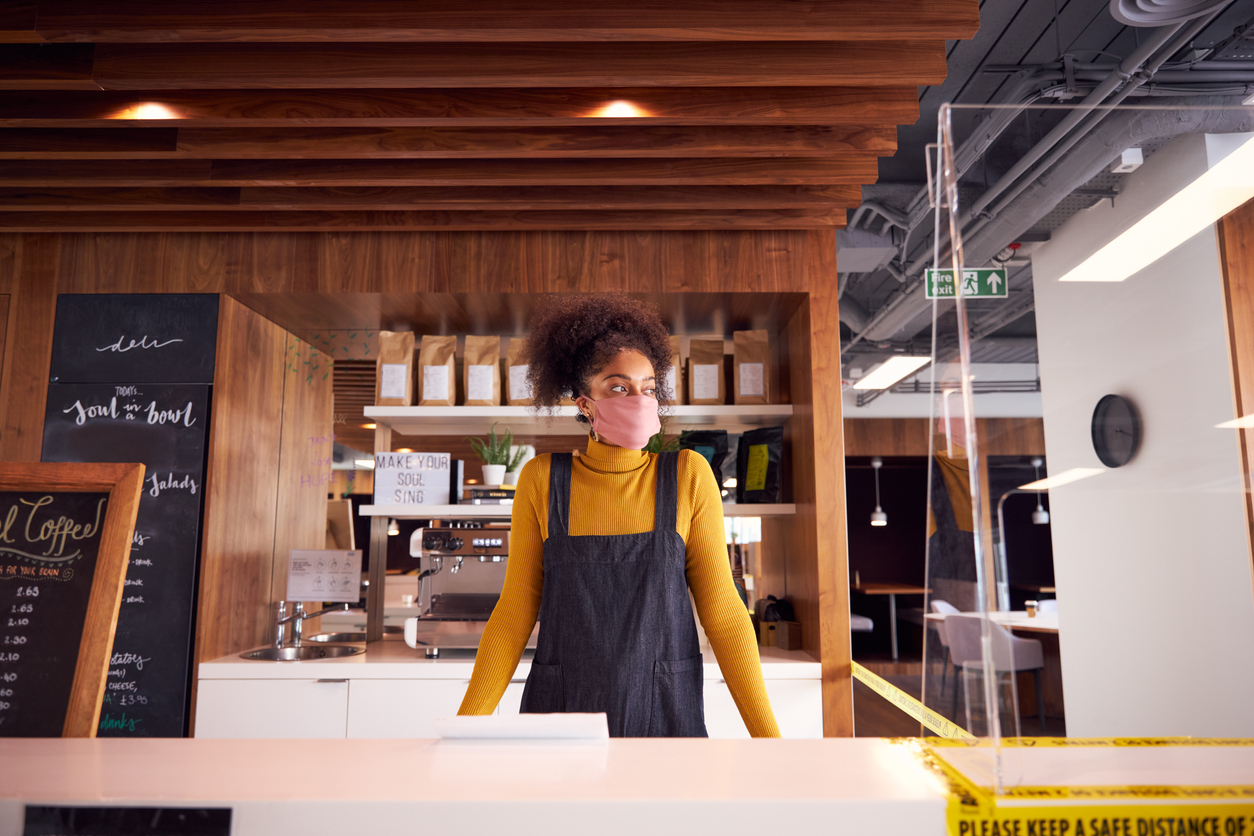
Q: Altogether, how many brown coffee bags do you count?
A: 7